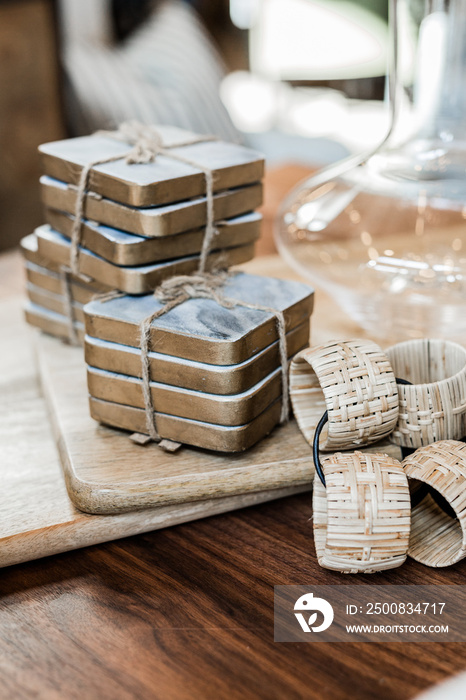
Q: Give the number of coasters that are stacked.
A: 12